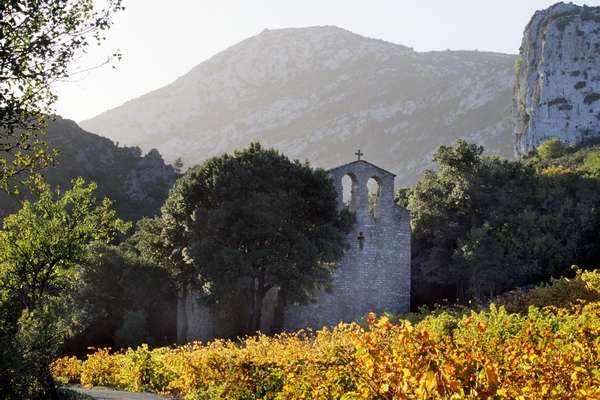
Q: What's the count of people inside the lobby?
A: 0